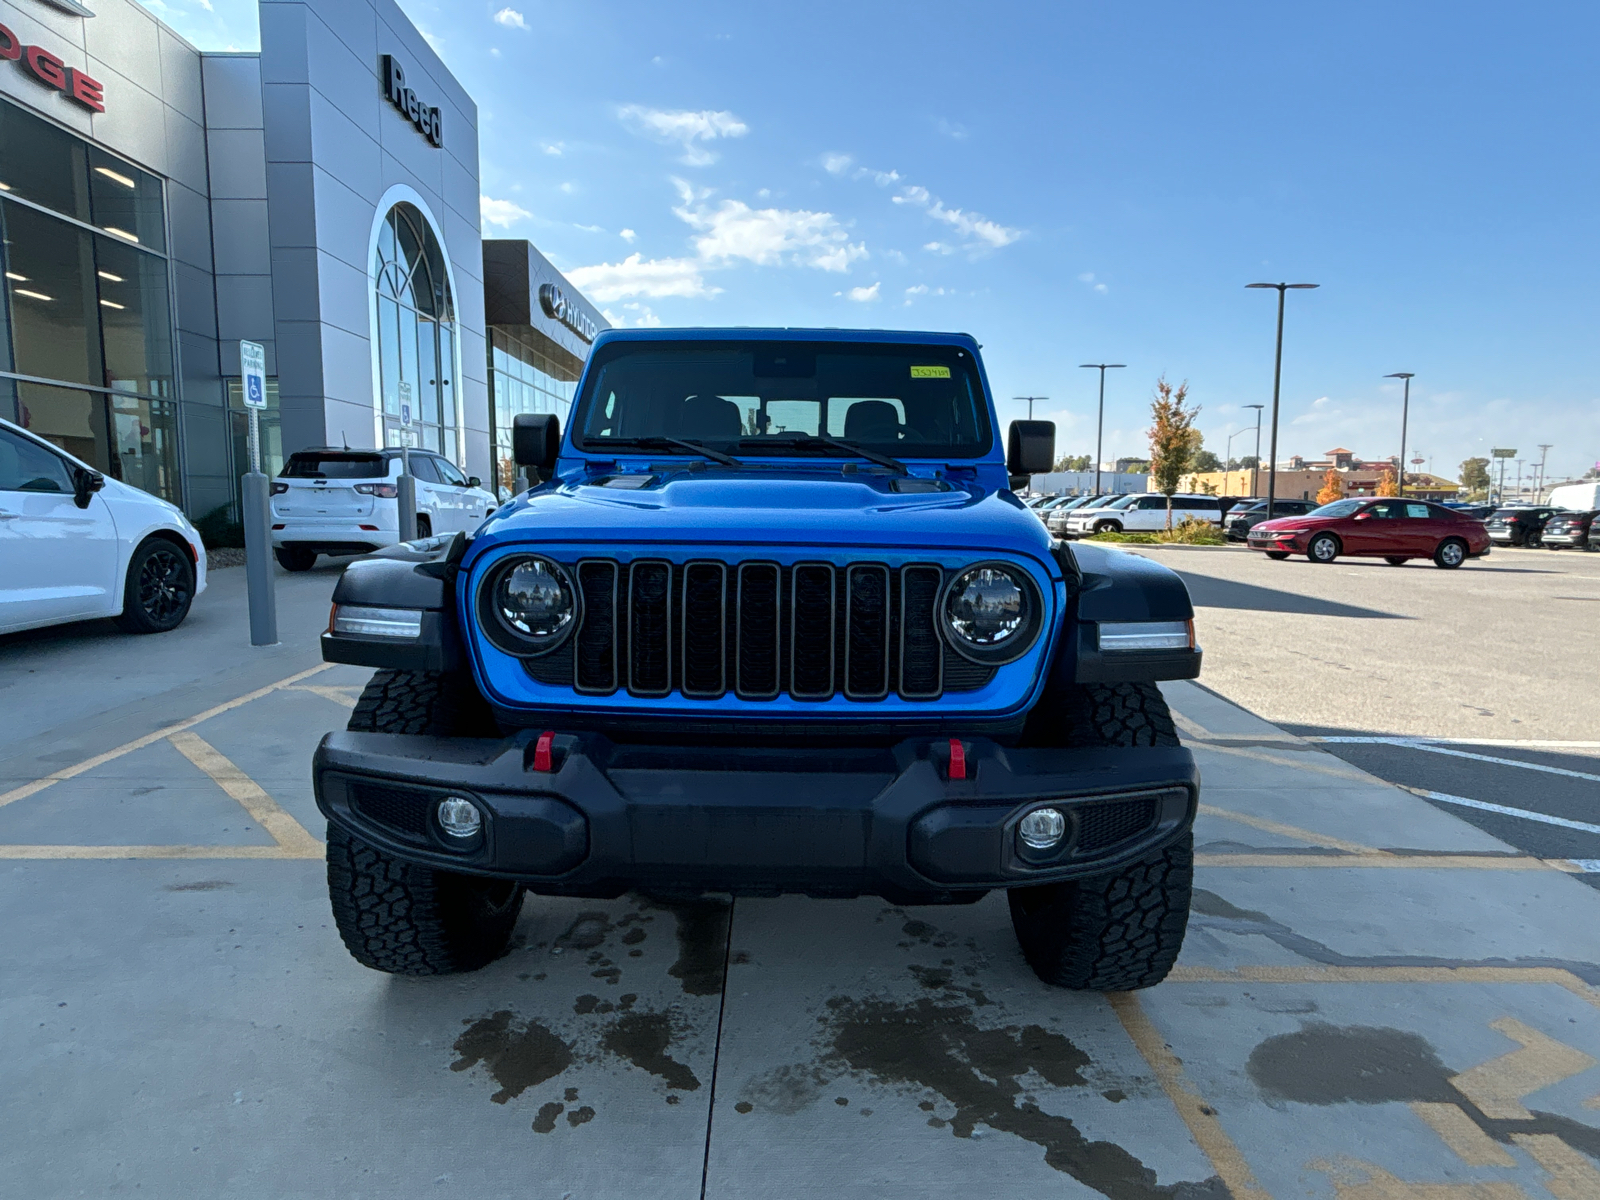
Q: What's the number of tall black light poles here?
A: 5